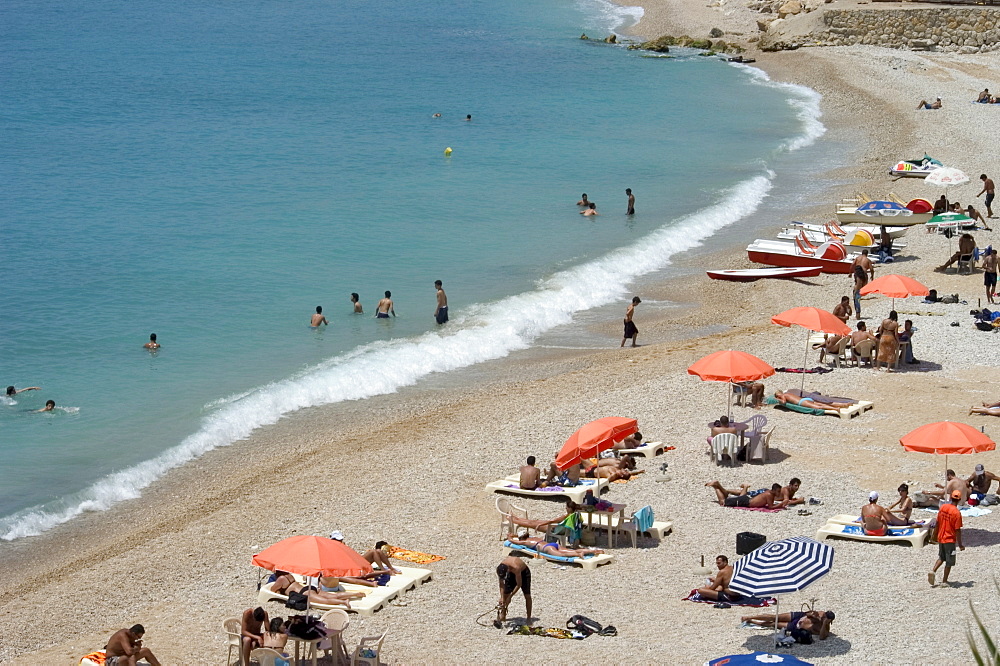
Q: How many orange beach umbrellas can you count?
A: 6